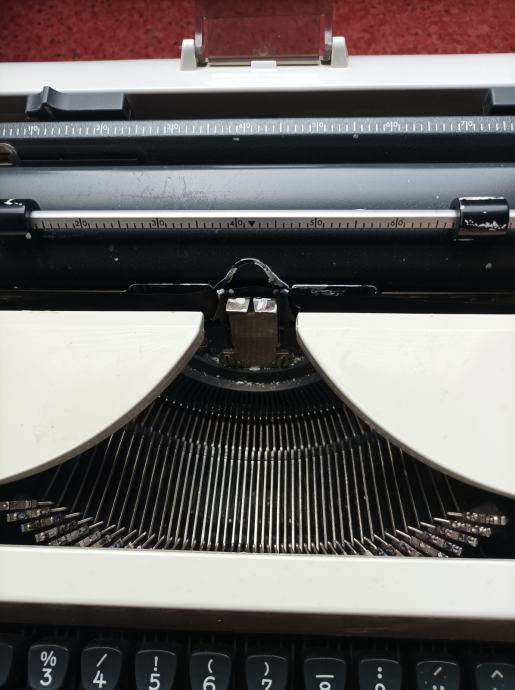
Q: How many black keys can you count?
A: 10